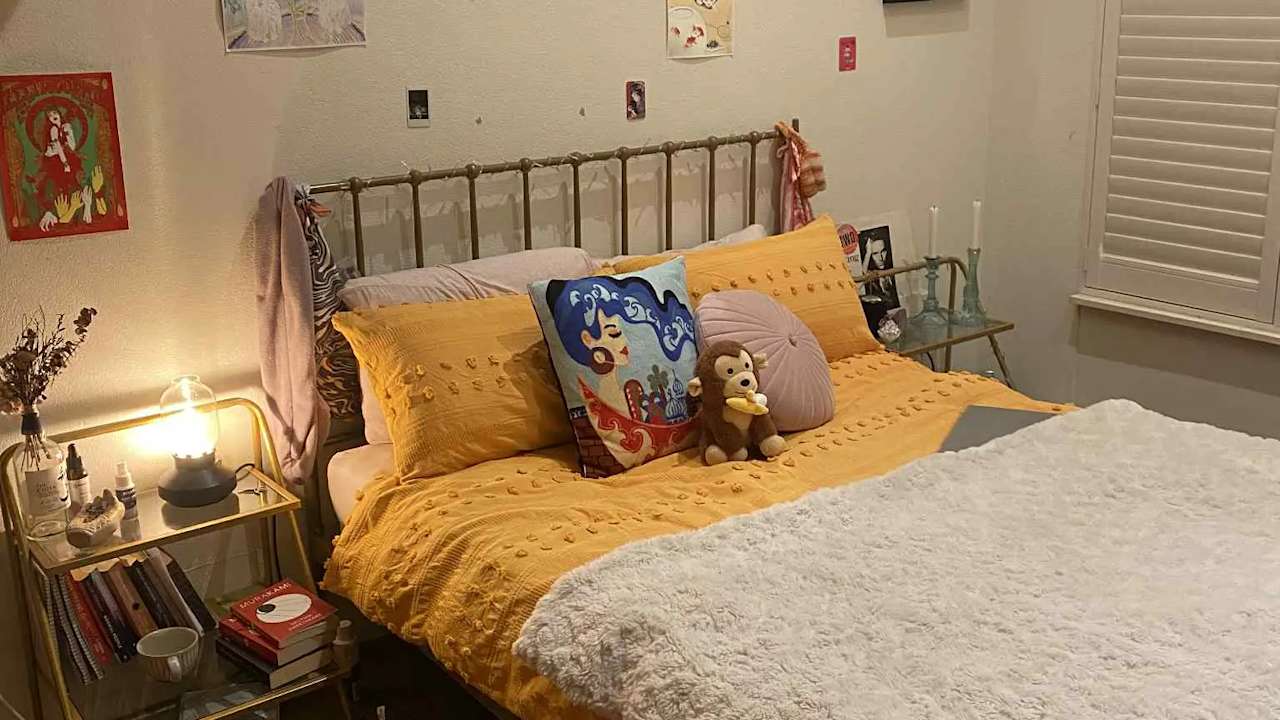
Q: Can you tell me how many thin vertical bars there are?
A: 9